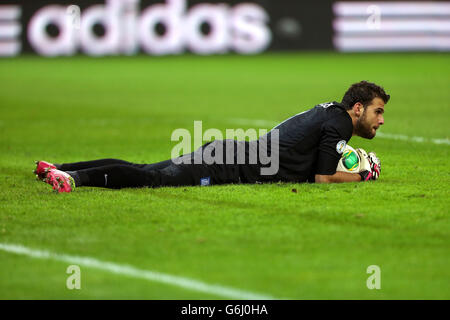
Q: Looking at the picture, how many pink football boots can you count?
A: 2